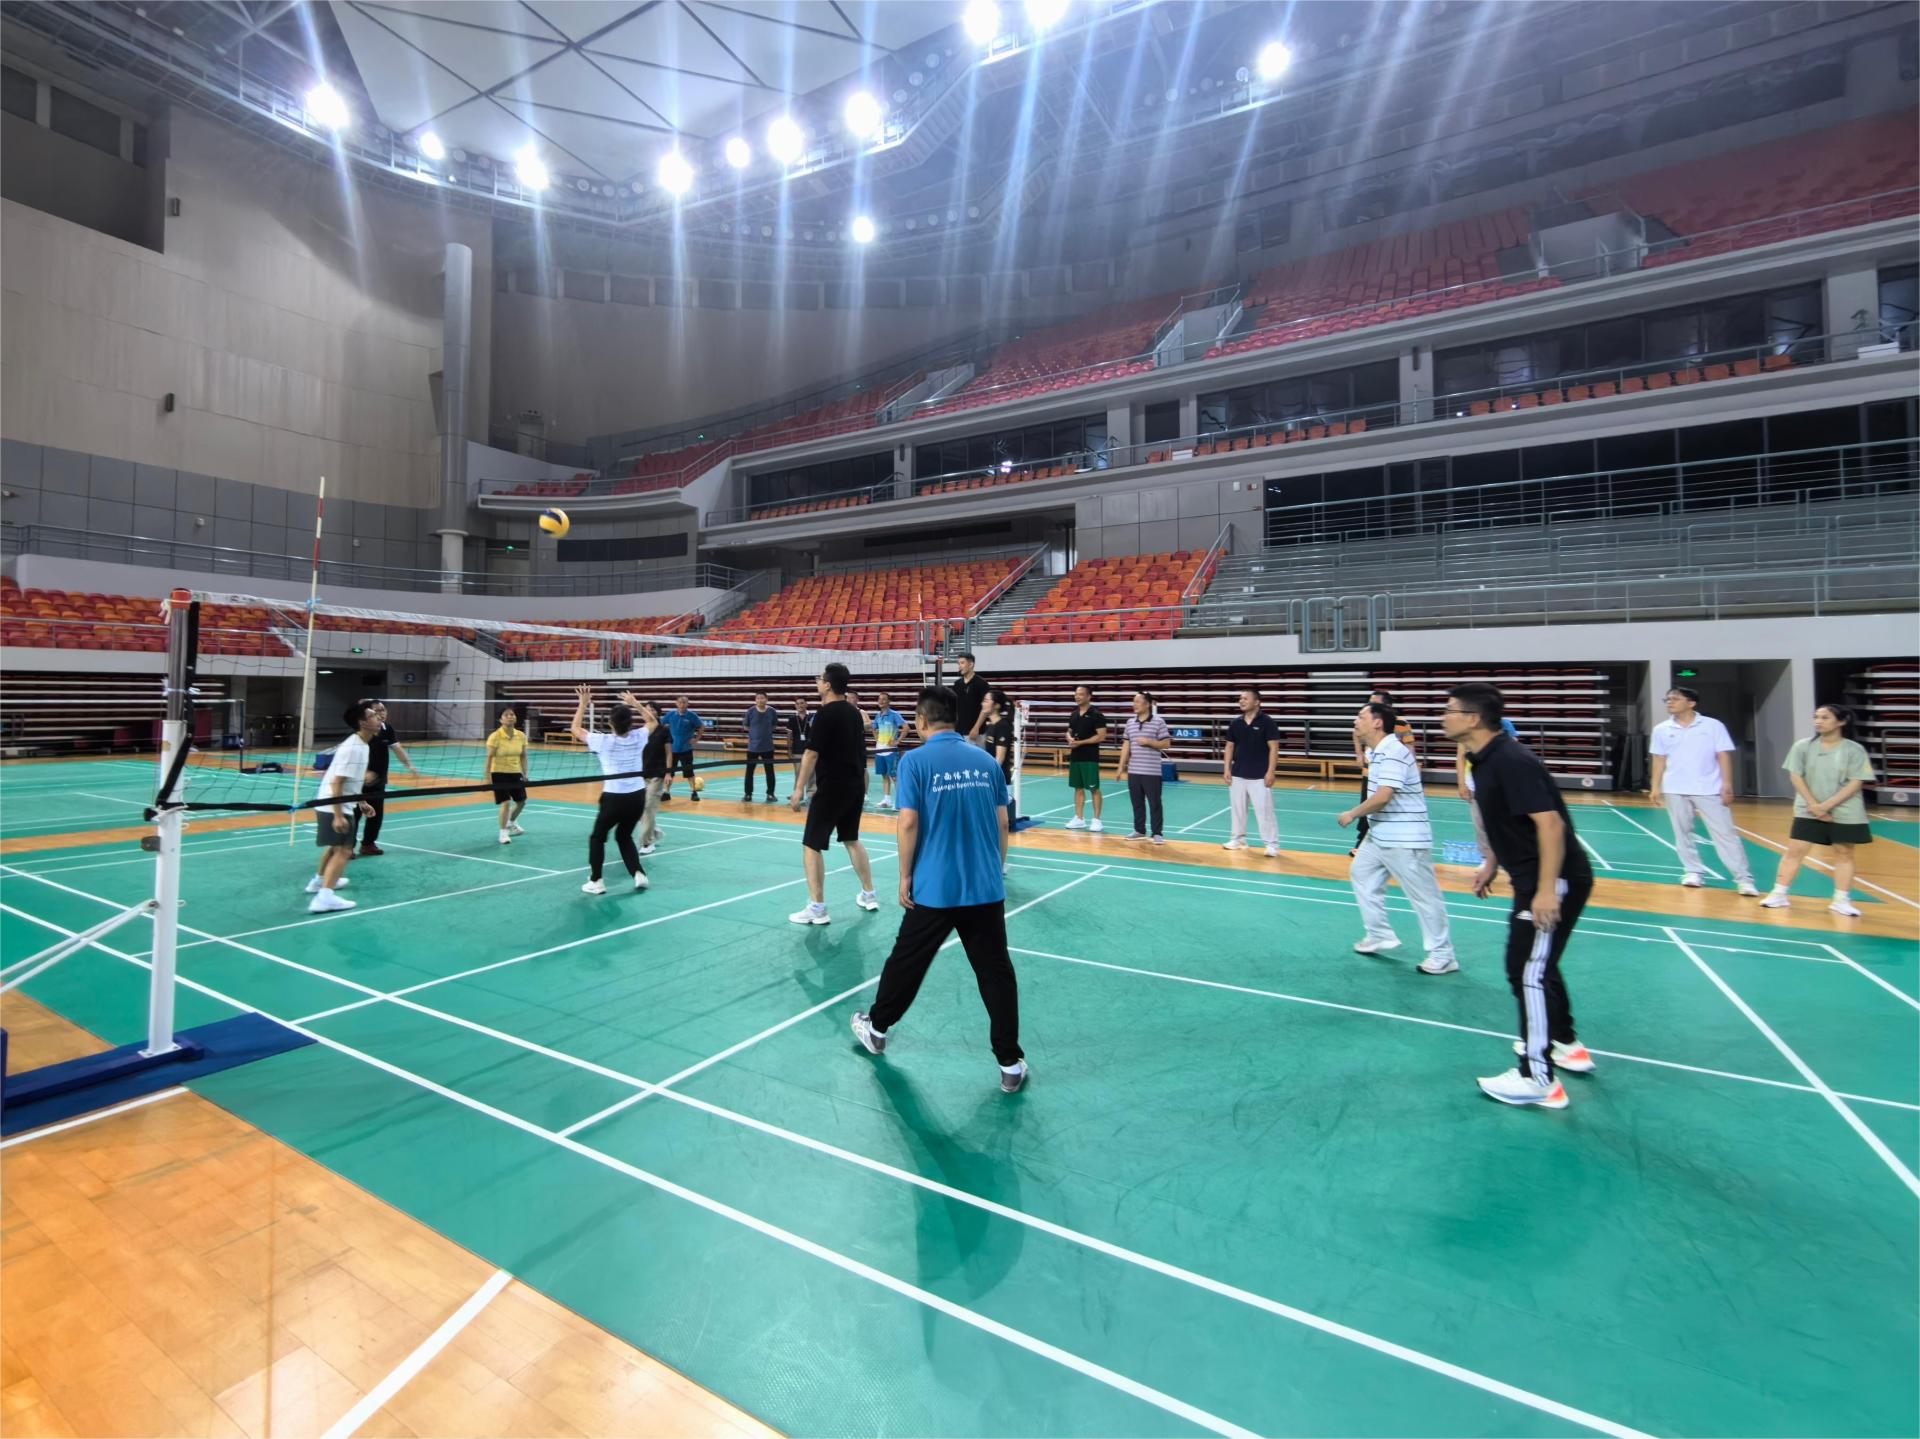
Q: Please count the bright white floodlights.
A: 11